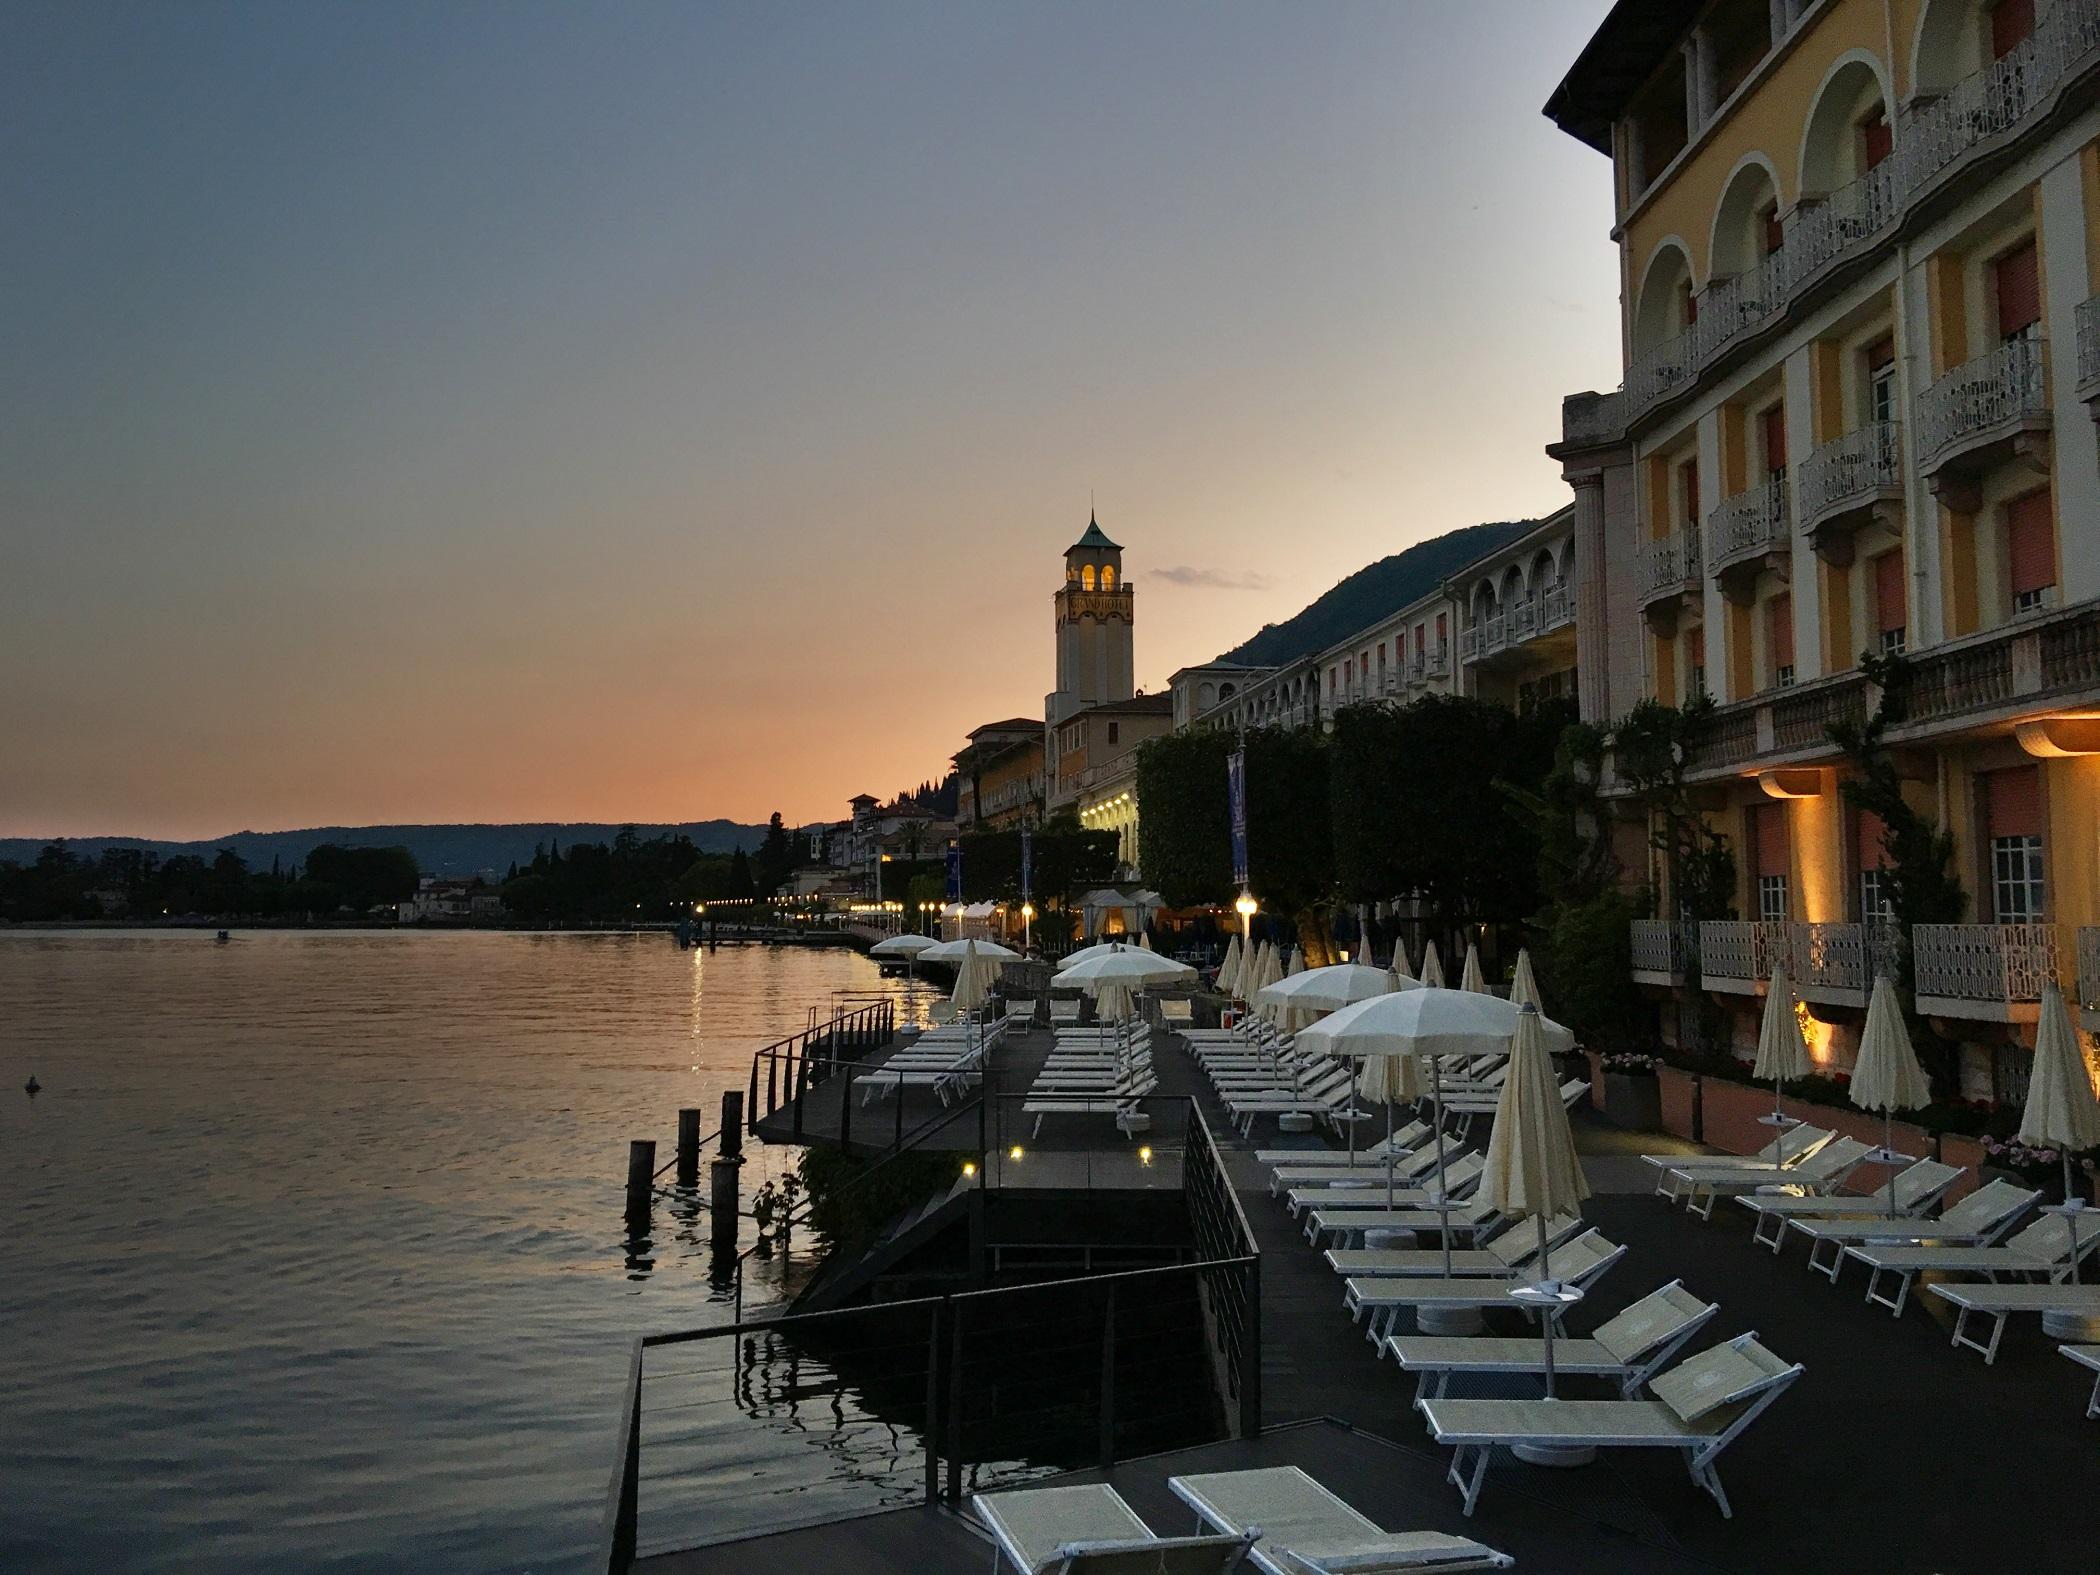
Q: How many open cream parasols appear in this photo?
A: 6